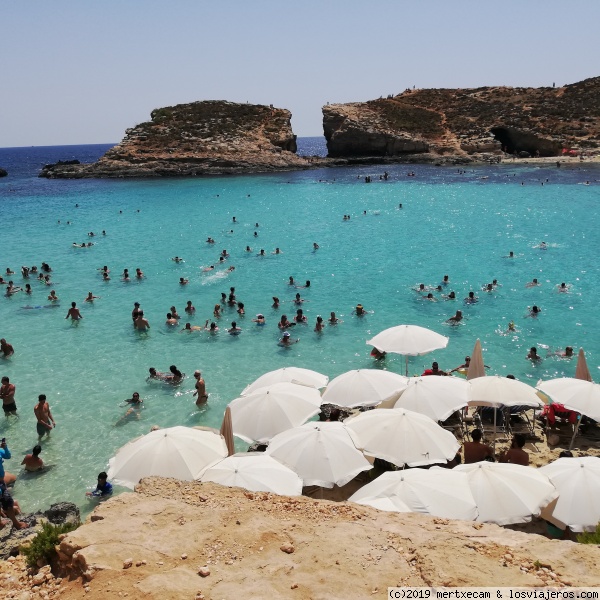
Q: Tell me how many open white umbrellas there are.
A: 14